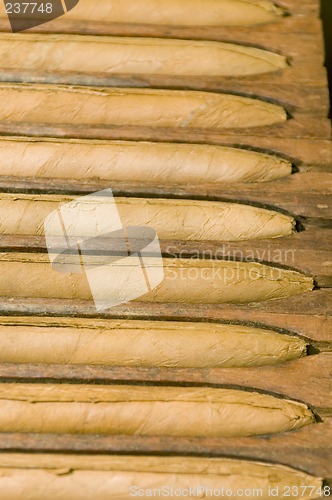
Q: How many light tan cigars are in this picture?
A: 9